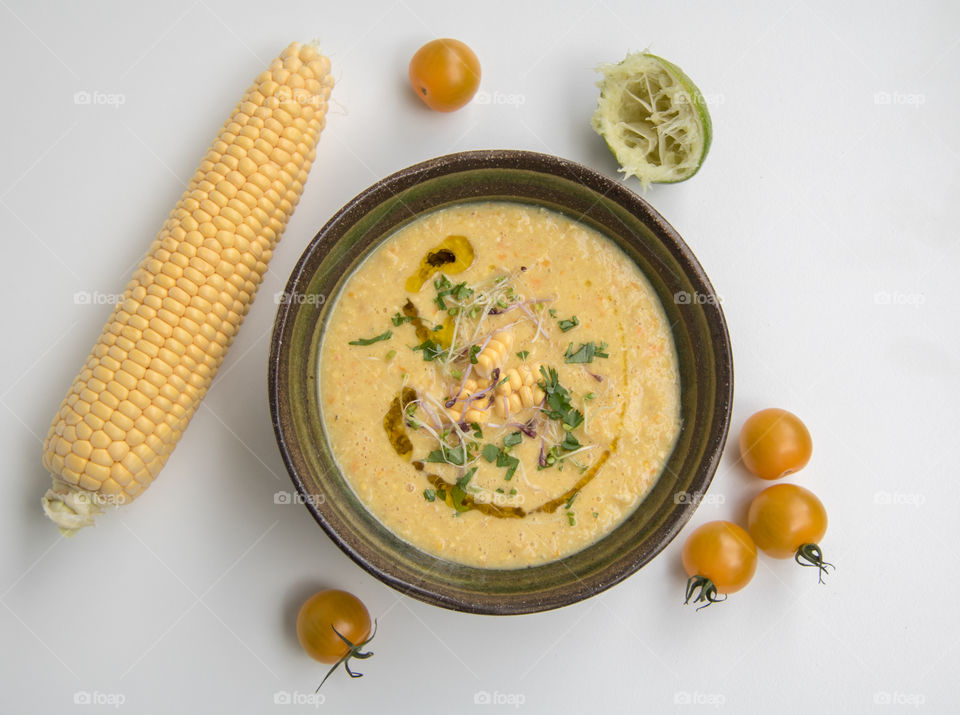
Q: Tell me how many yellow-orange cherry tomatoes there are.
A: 5